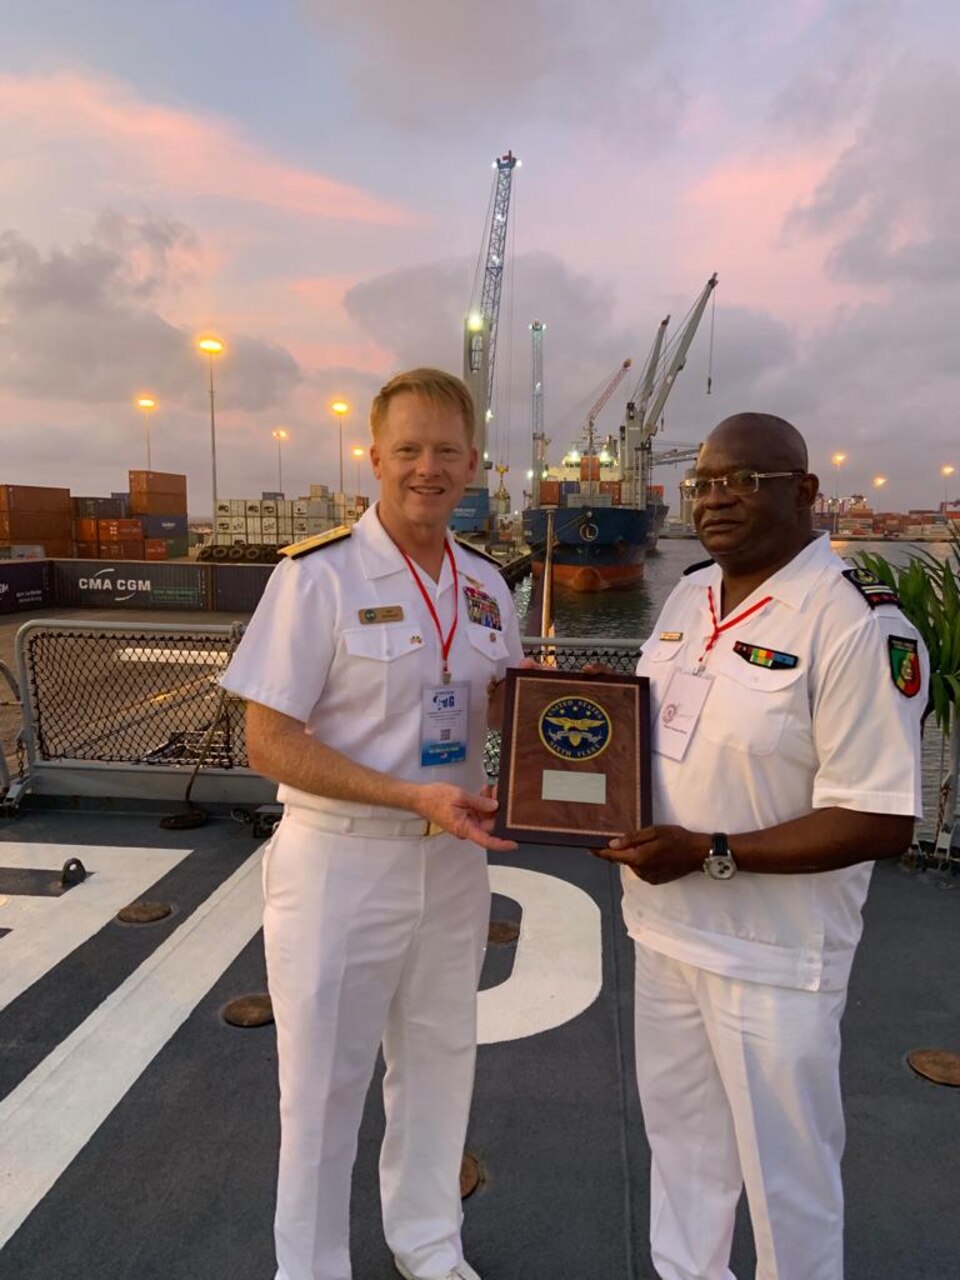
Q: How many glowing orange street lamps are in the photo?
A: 8